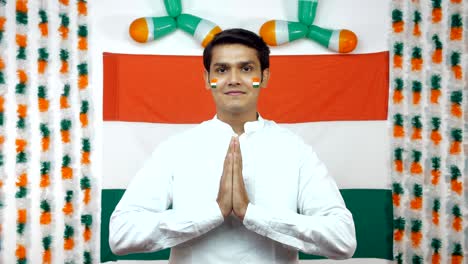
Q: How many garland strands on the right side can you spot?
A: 4